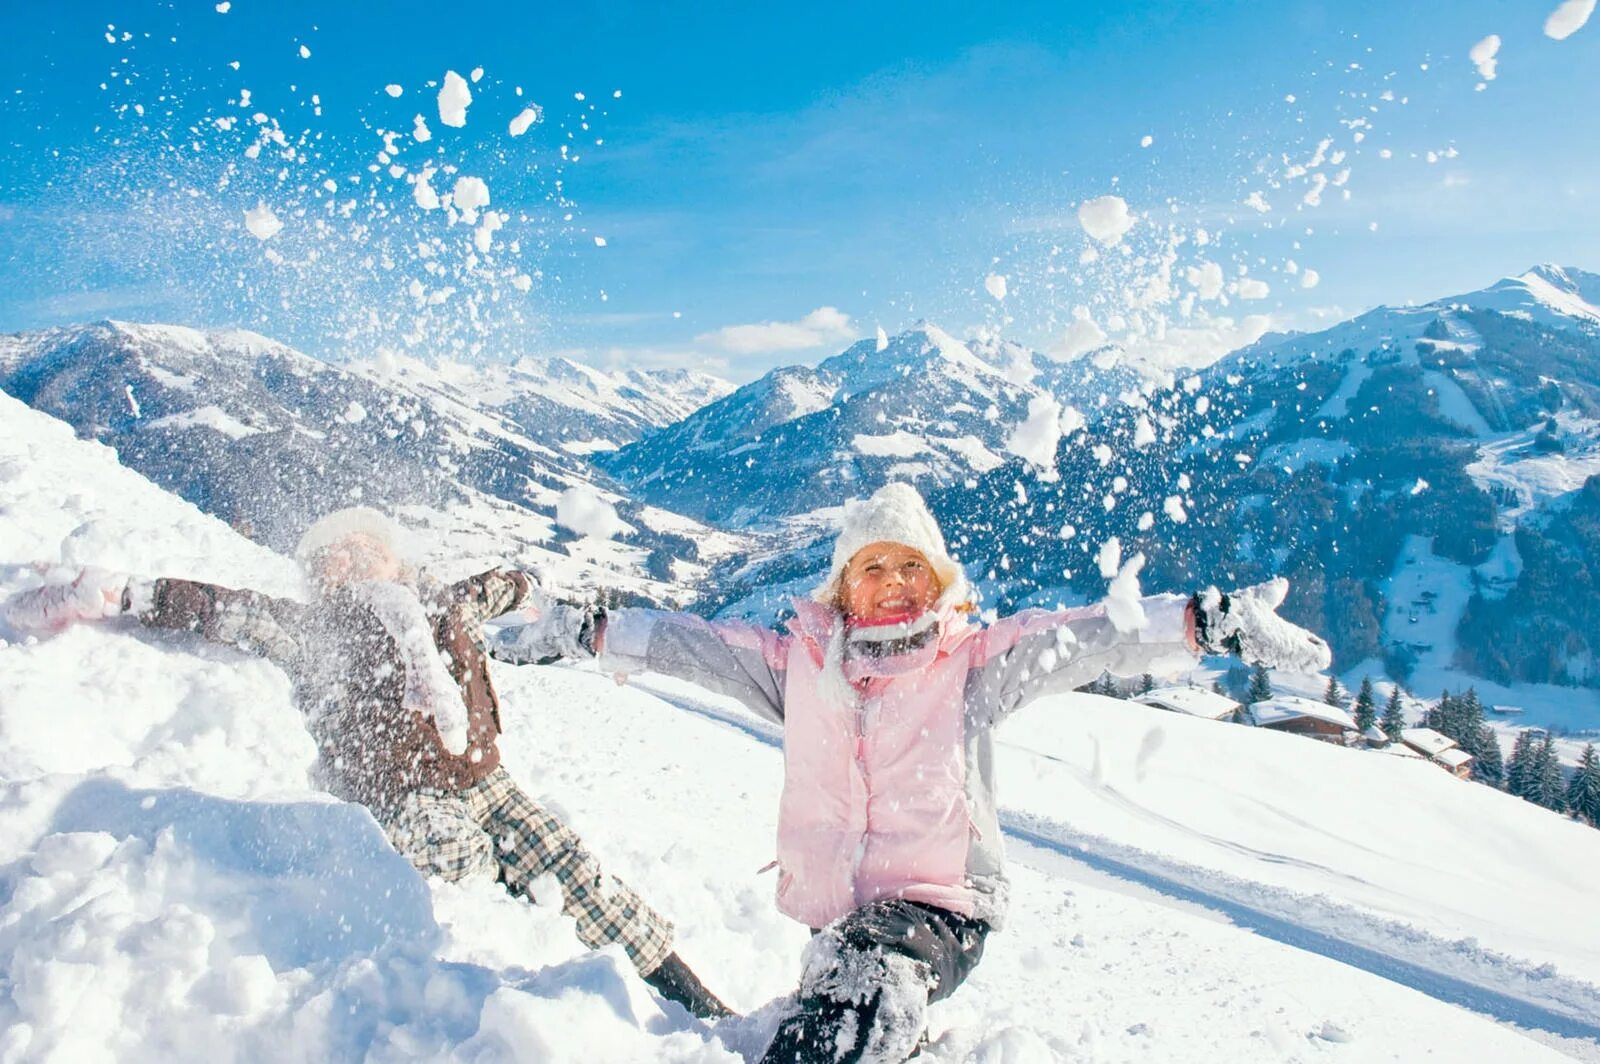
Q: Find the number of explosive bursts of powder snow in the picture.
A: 2